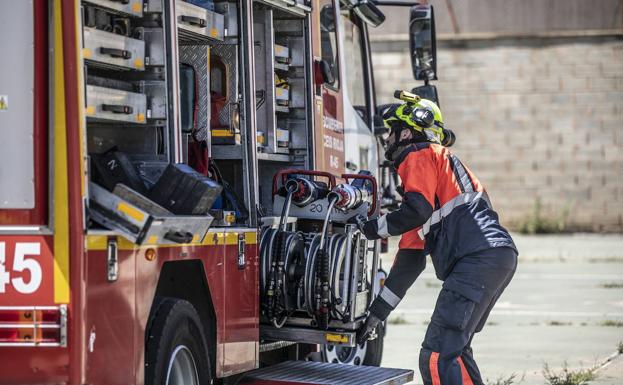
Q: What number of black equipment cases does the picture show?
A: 2